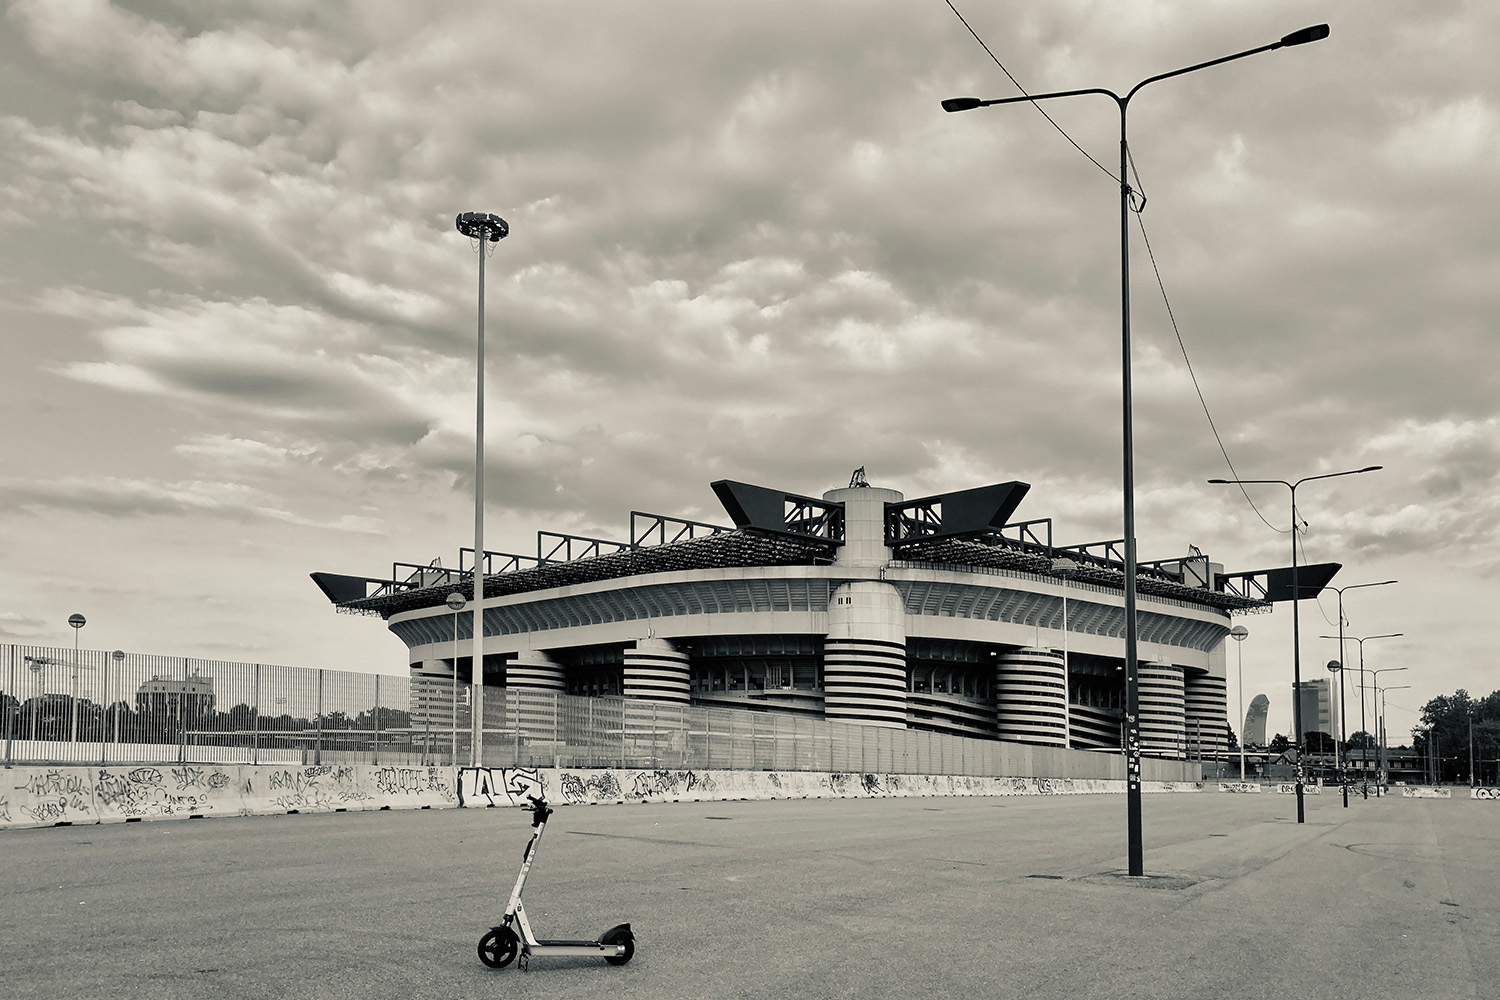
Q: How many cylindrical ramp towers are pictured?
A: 7